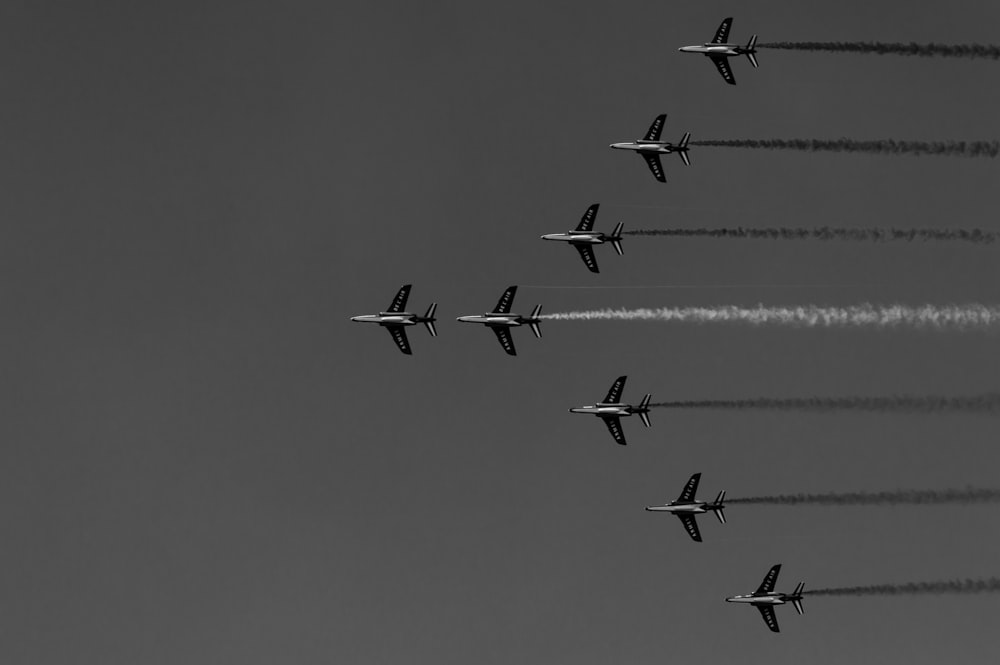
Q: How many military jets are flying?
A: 8